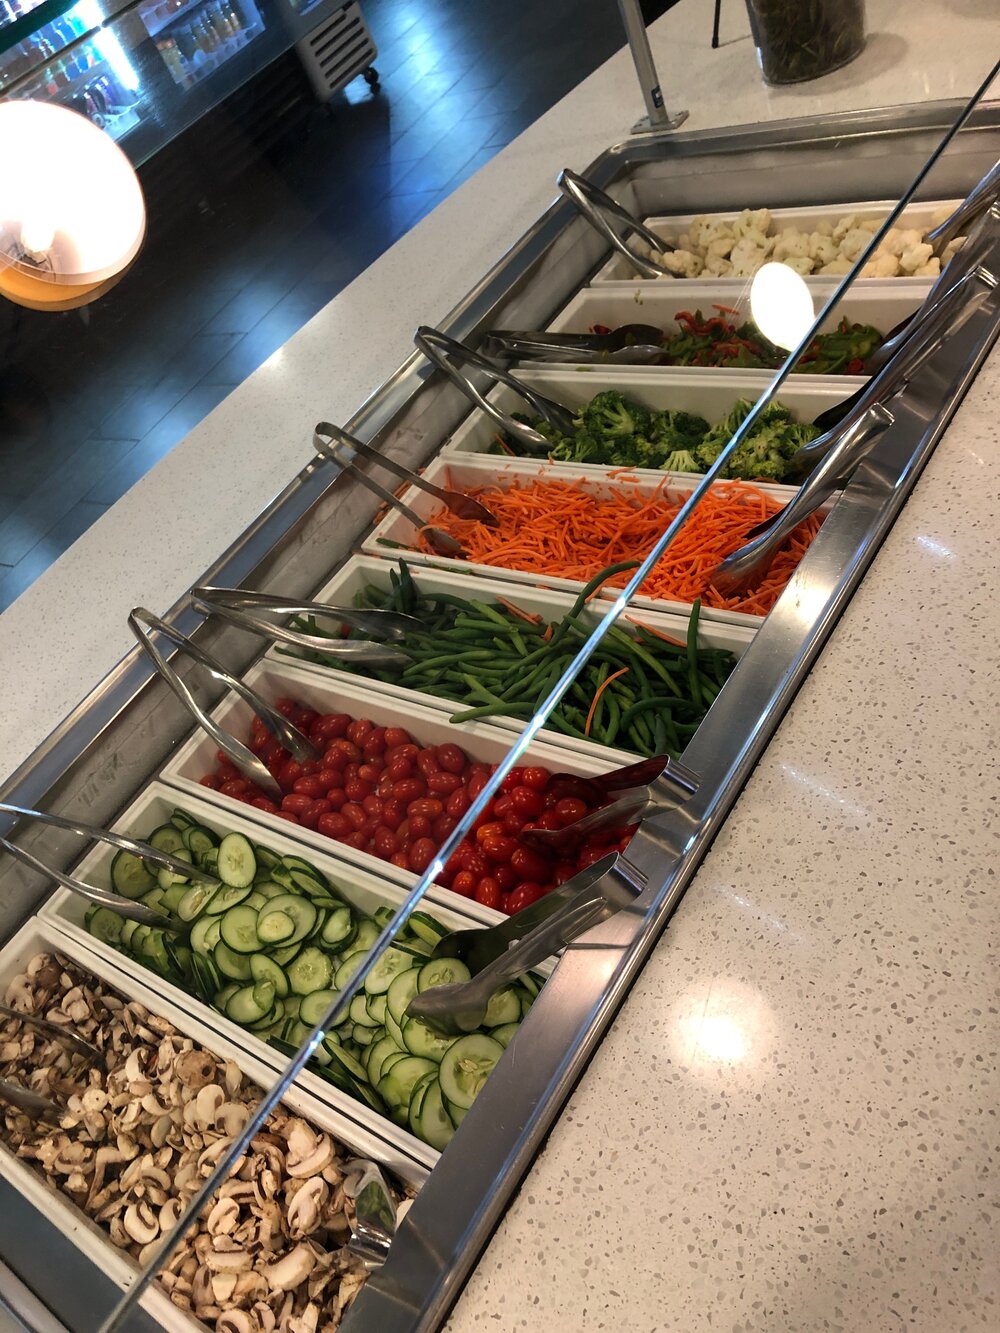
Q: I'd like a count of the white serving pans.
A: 8